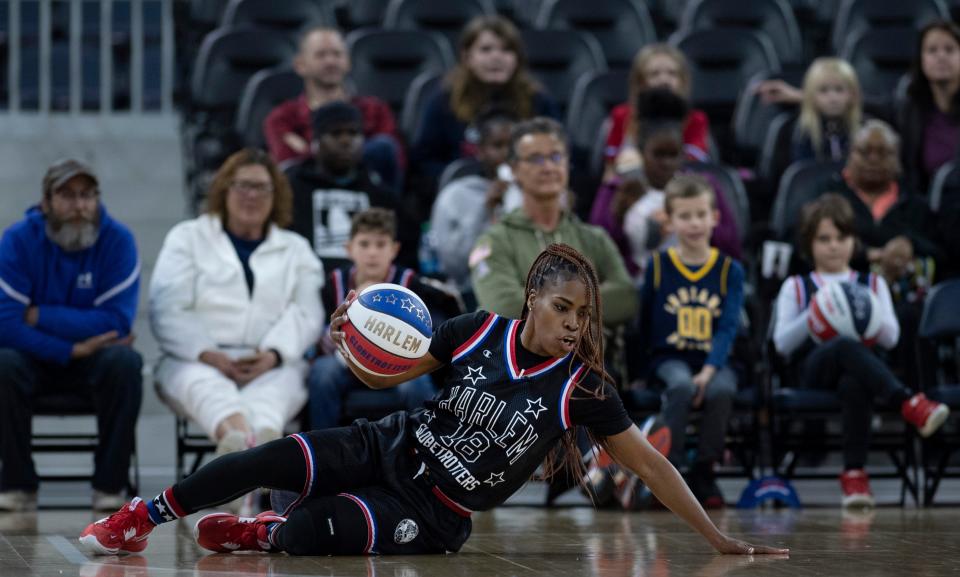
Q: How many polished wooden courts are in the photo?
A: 1